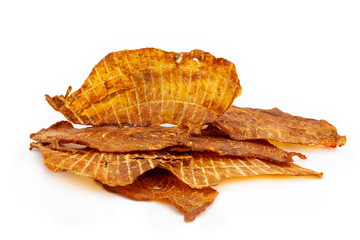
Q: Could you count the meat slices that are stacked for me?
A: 5